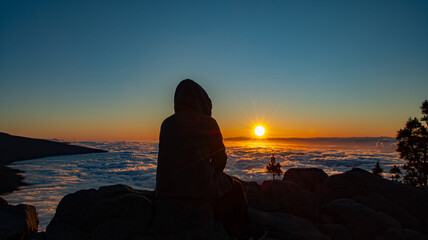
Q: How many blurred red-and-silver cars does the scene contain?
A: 0